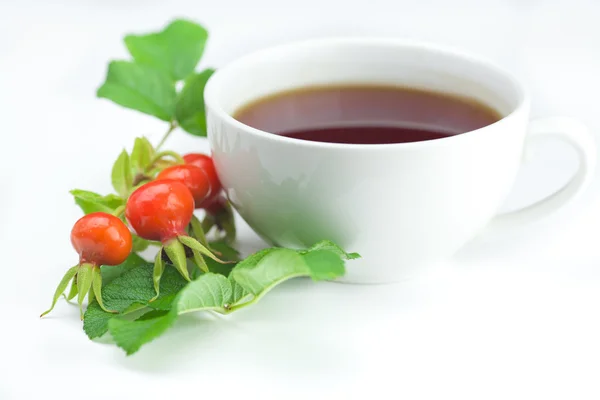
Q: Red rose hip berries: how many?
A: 4